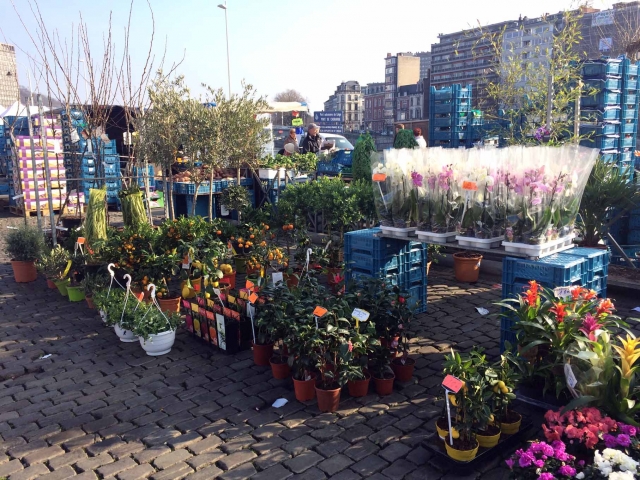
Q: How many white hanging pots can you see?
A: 3